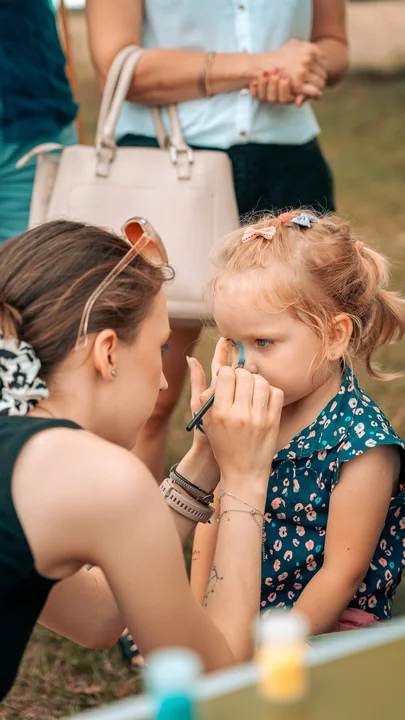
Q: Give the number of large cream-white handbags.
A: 1